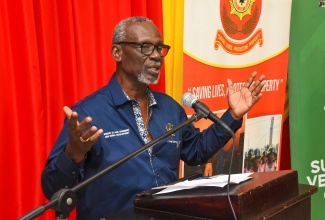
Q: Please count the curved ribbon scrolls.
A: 1